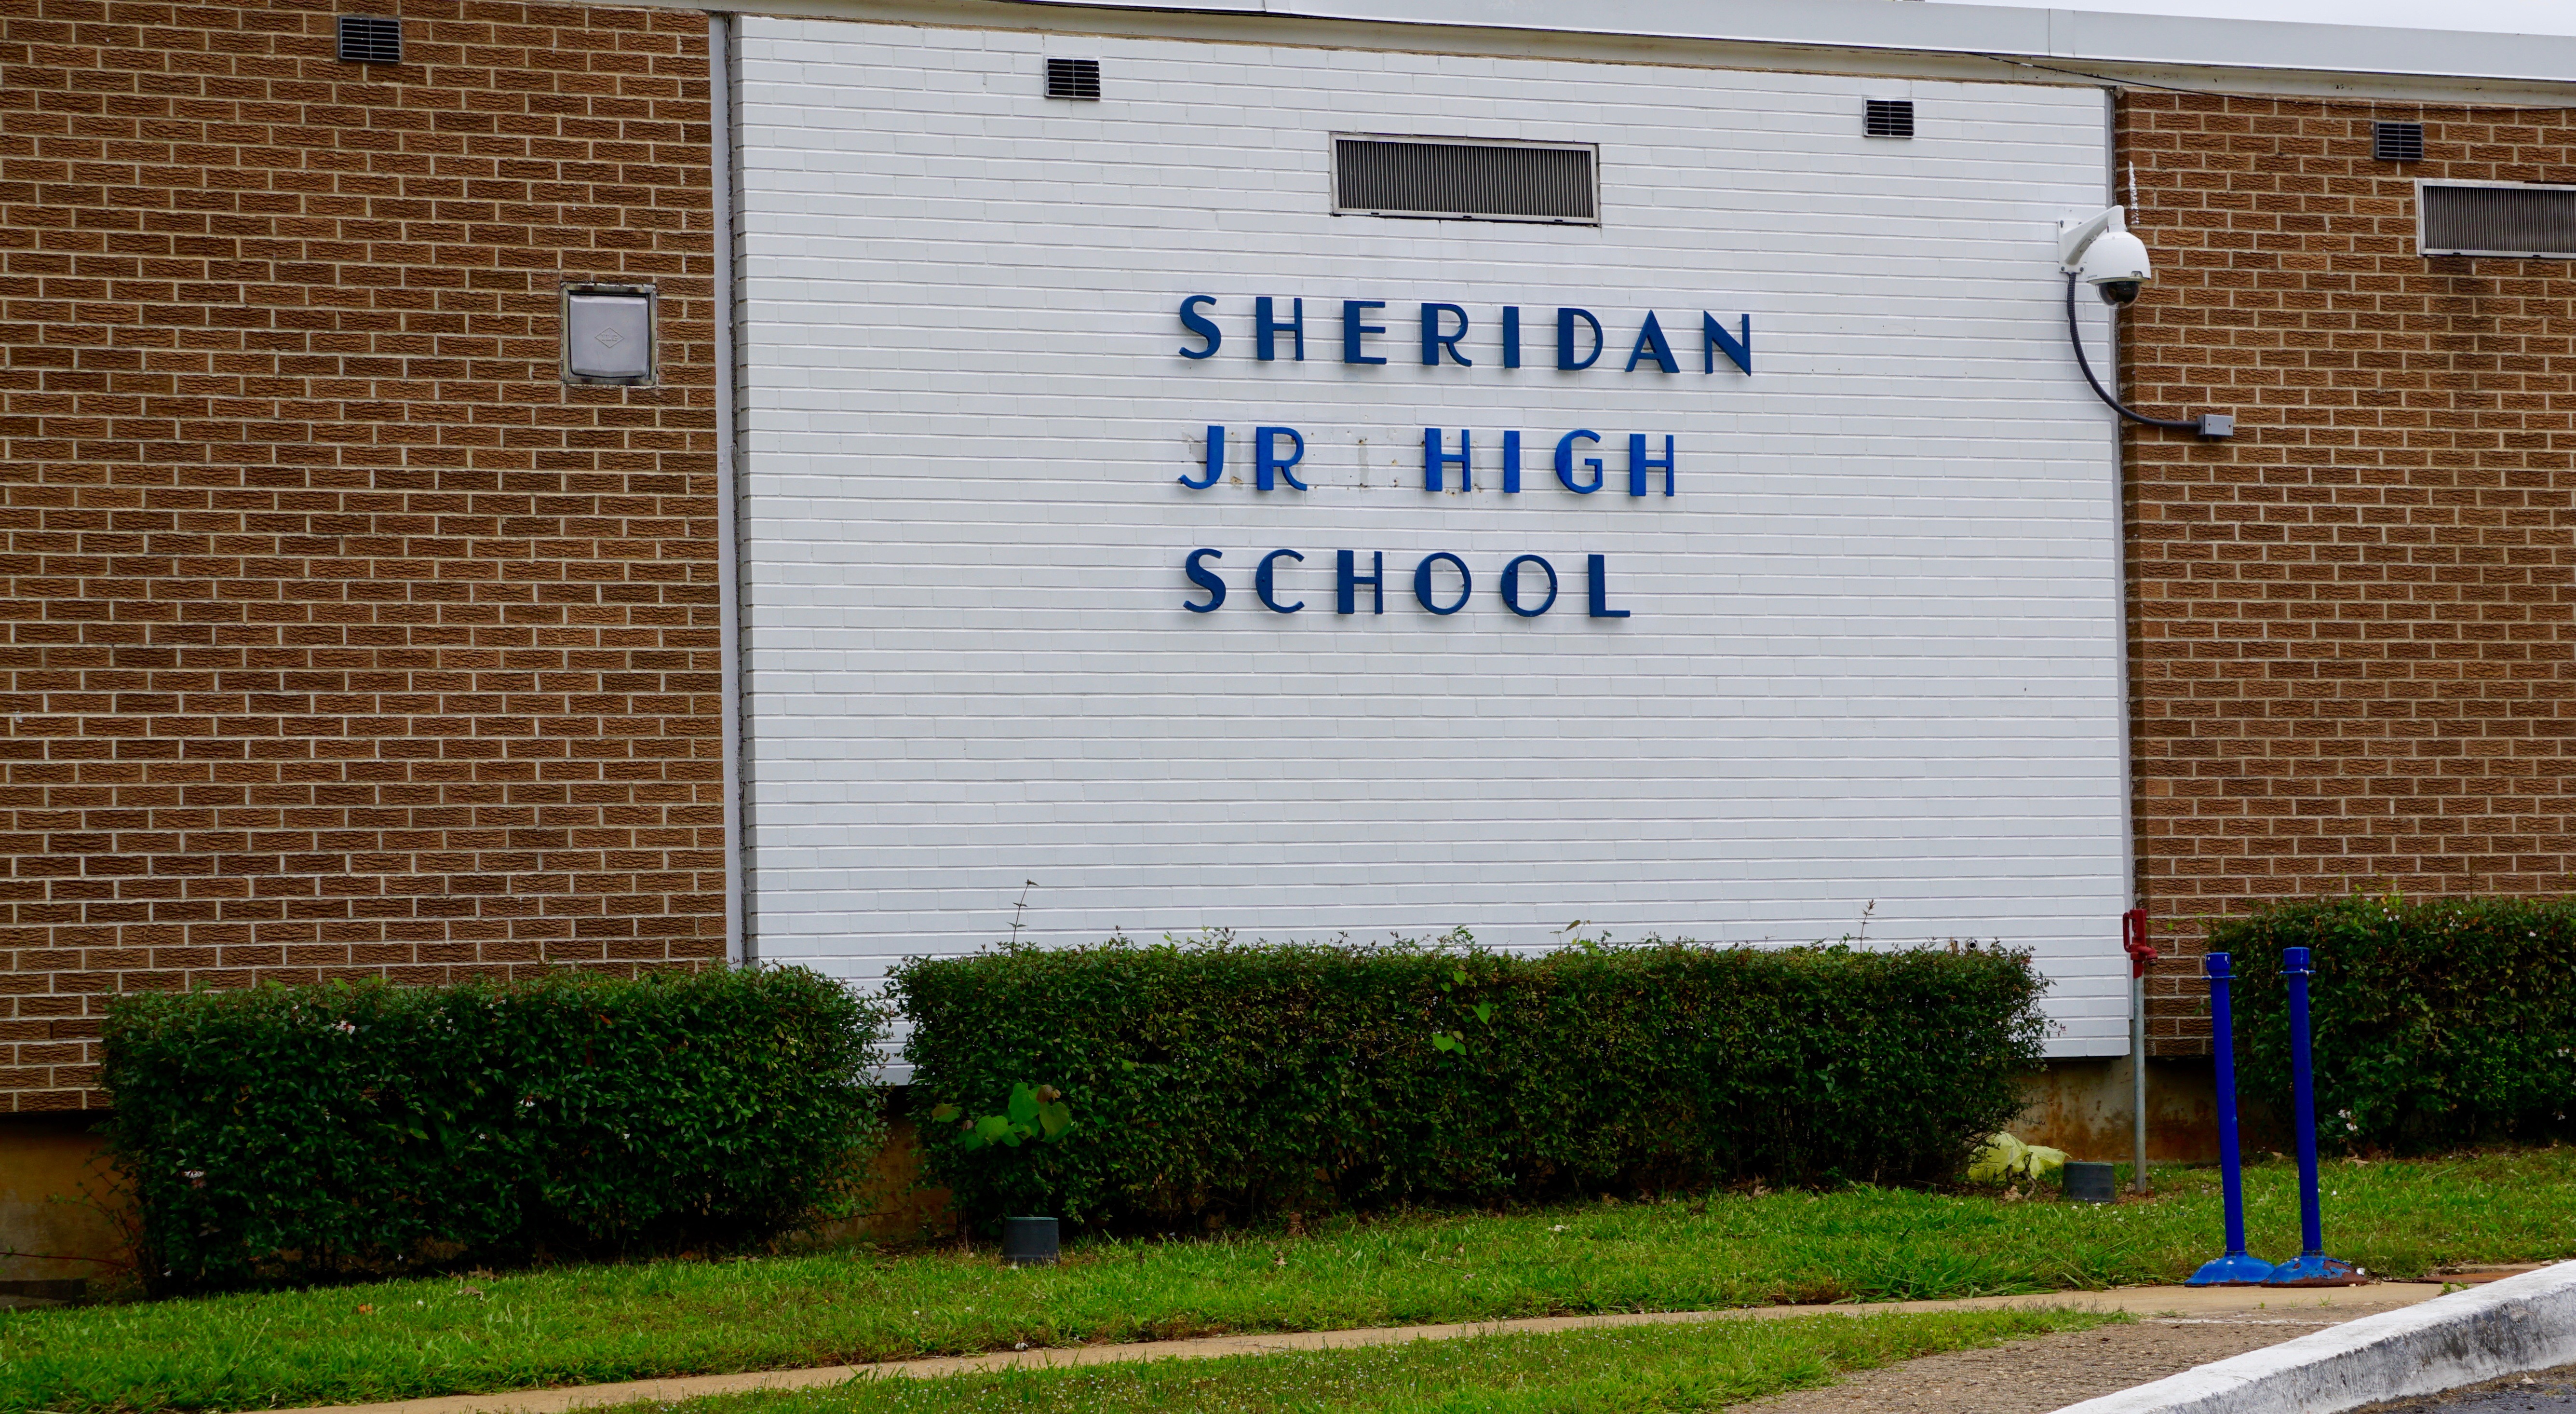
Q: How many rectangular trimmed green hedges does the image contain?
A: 3